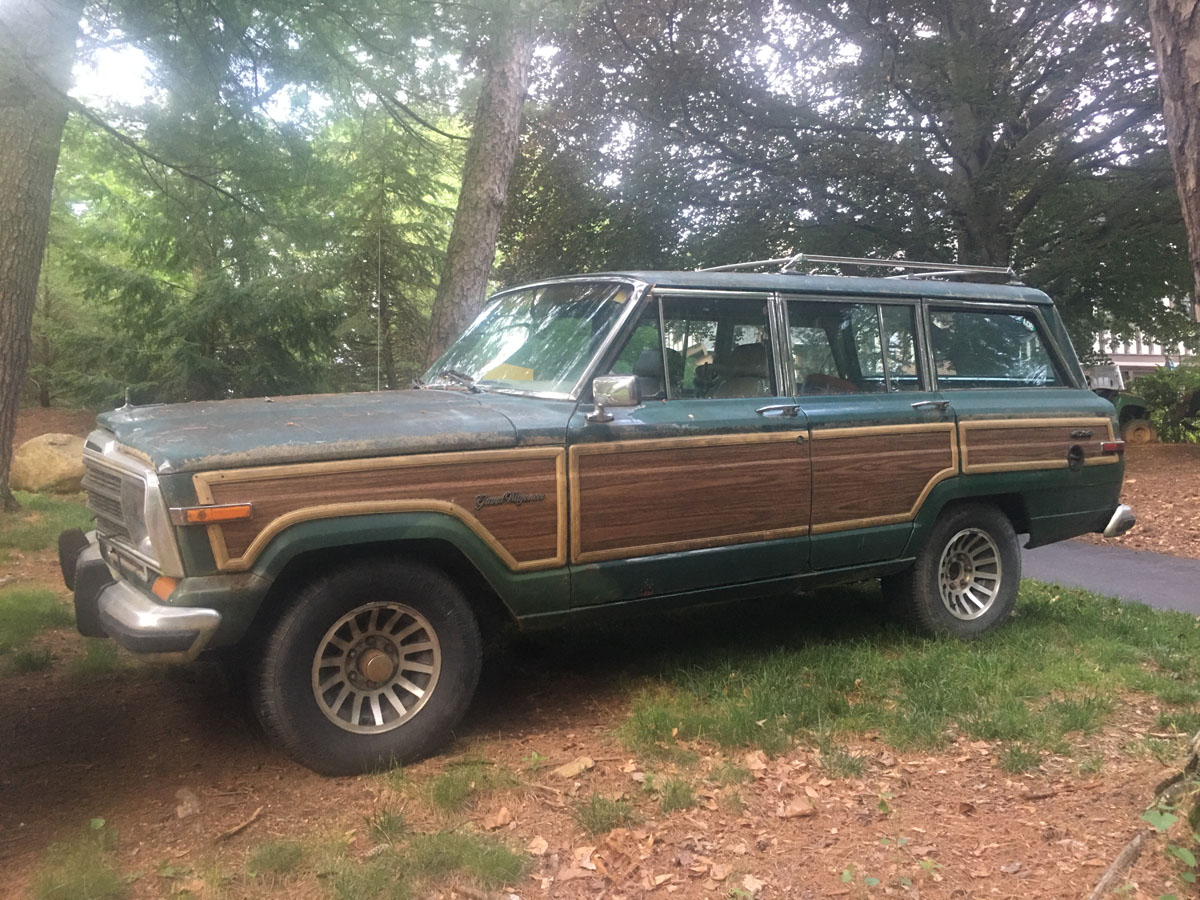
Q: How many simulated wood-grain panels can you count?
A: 4